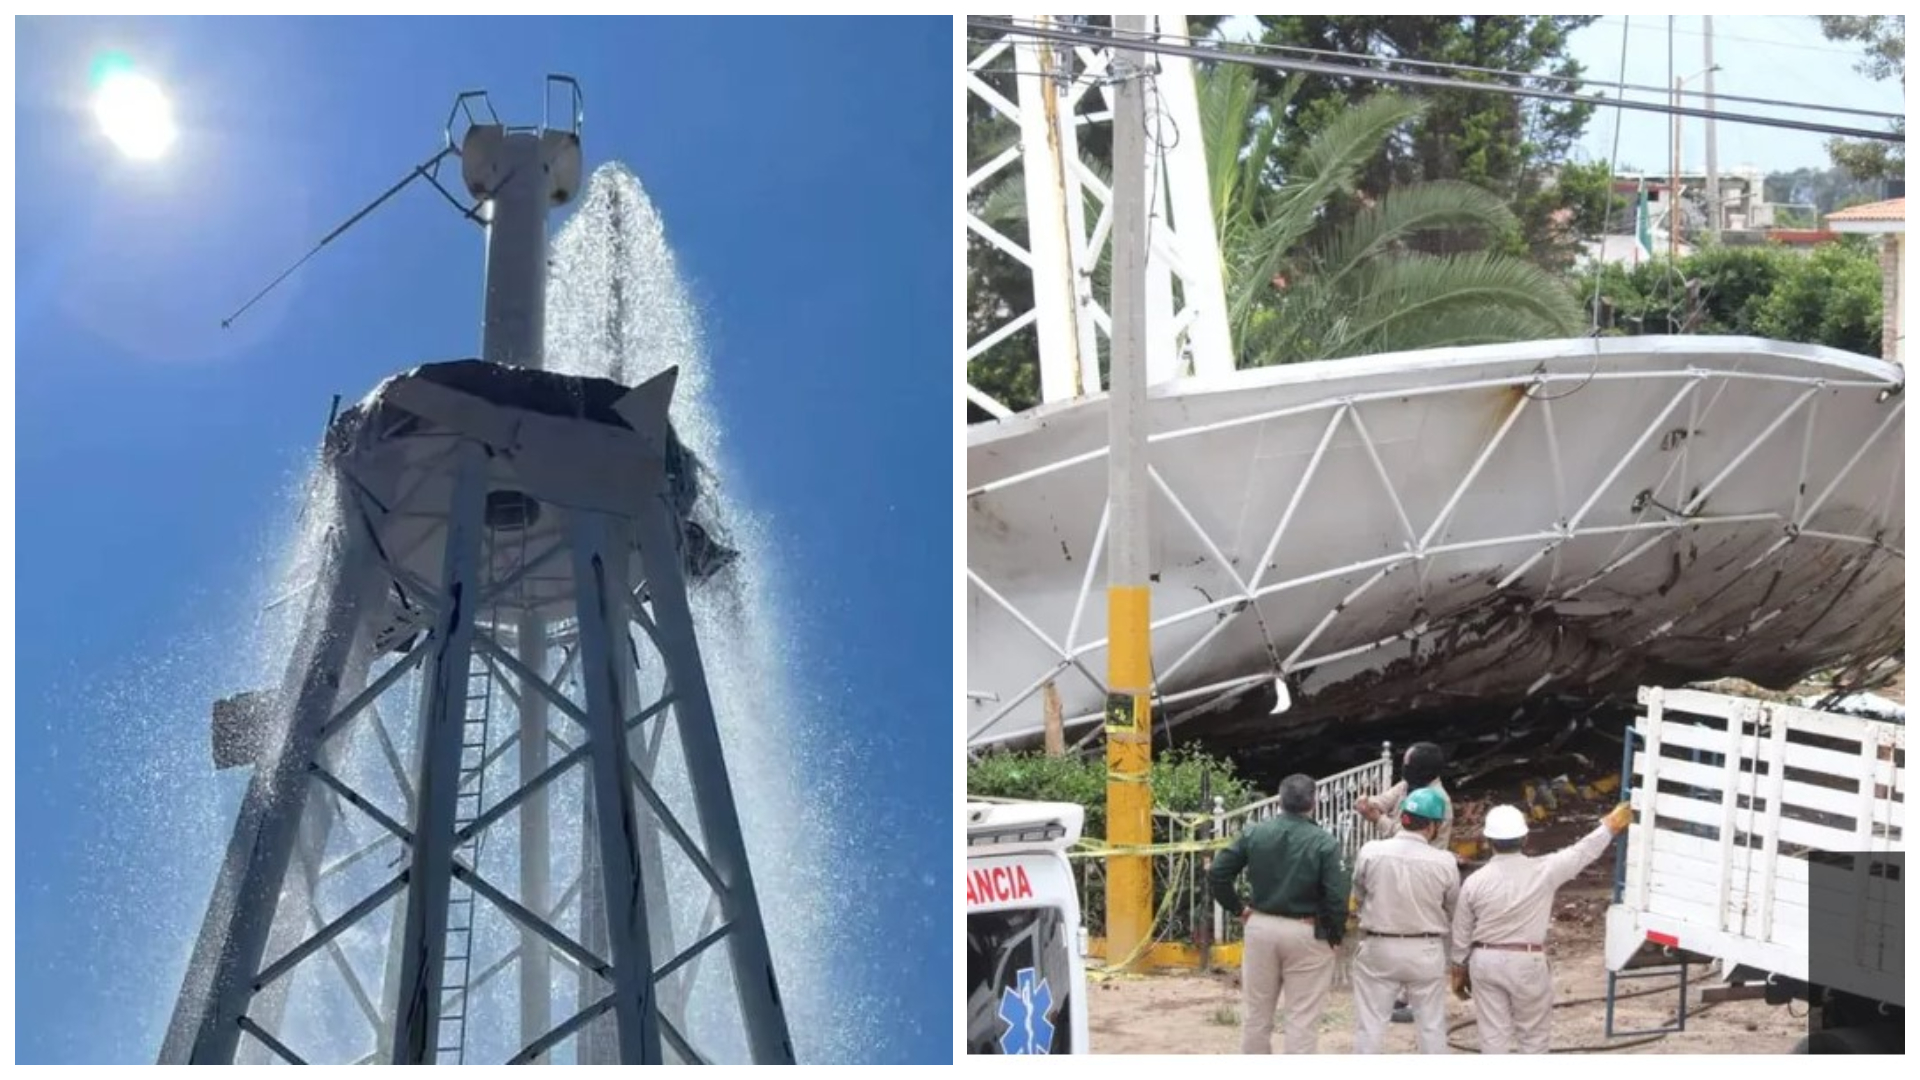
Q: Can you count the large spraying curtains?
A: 2